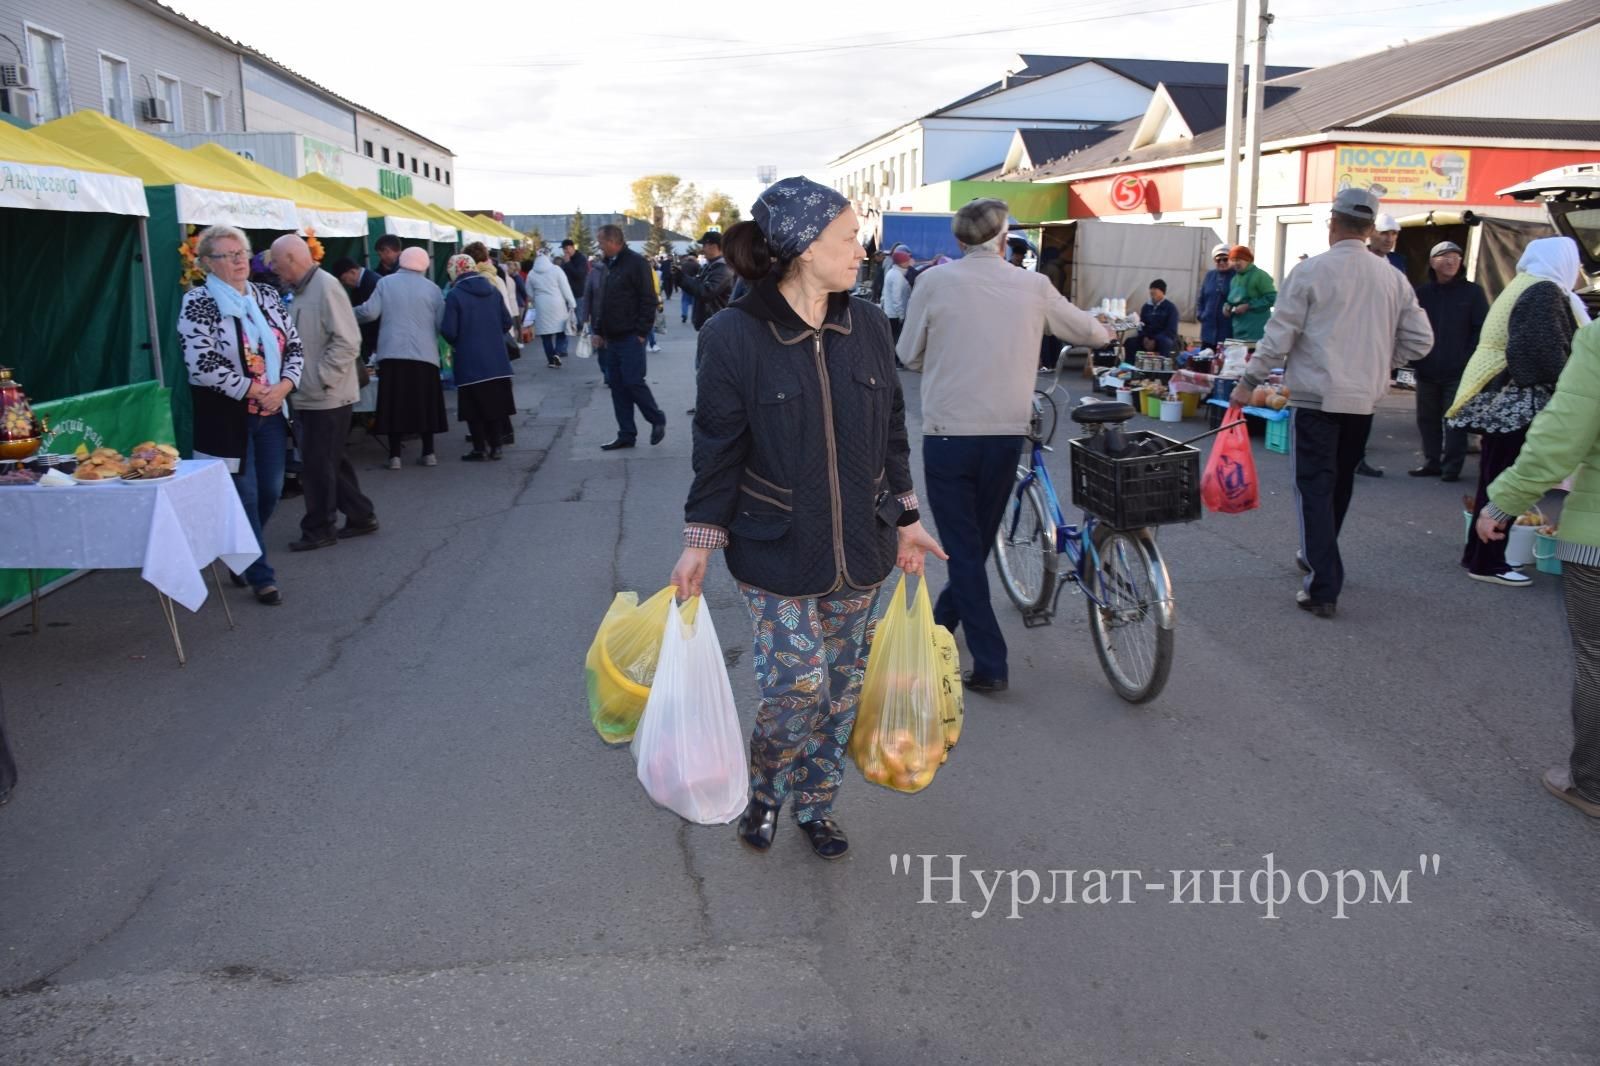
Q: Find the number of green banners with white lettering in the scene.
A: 1